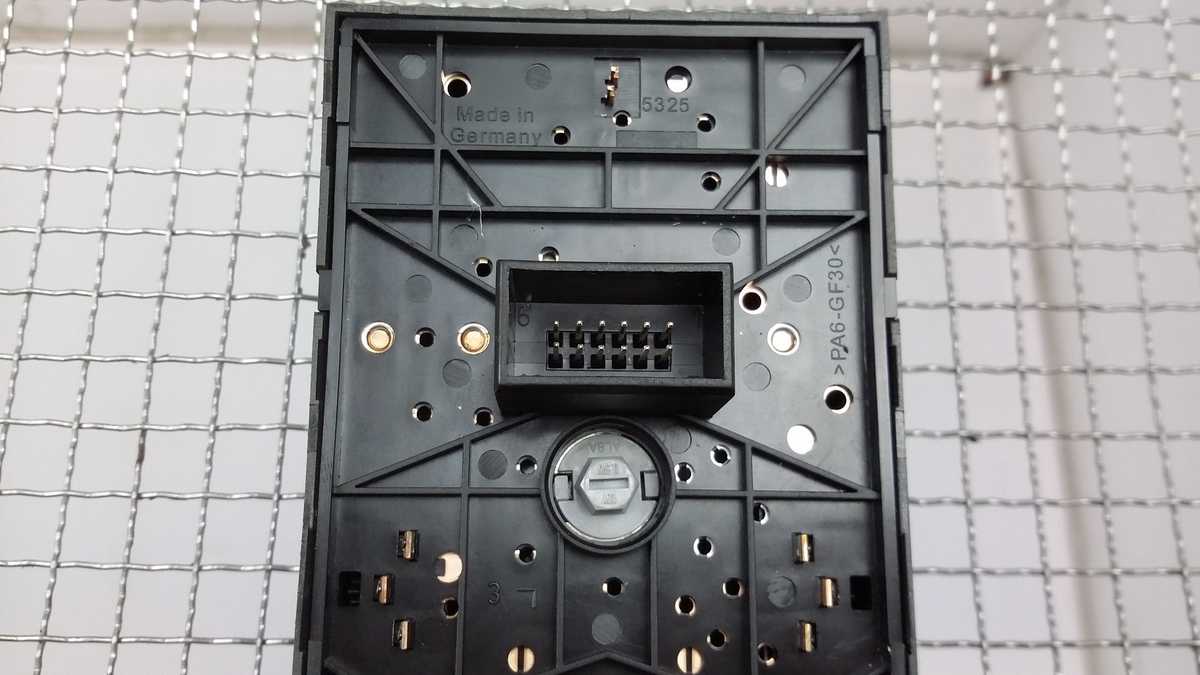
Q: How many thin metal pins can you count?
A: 12